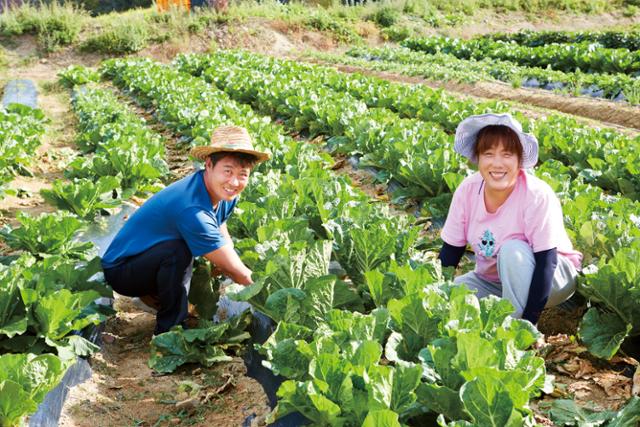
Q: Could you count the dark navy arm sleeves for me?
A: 2